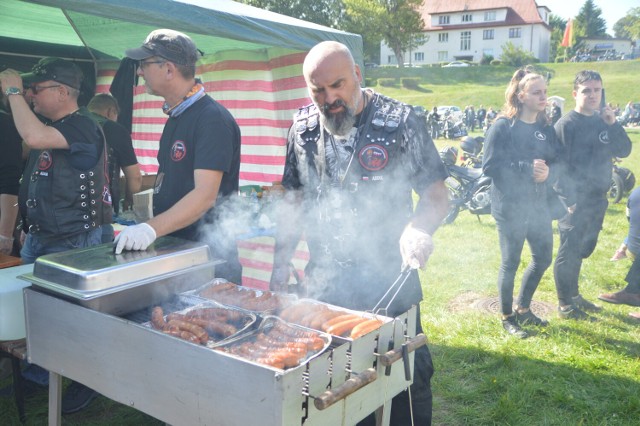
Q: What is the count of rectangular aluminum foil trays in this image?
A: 4